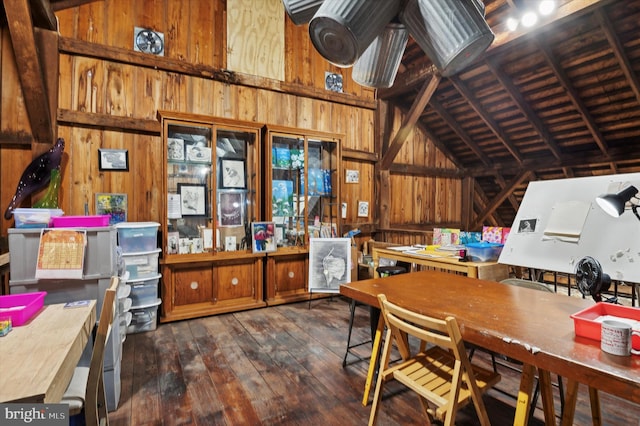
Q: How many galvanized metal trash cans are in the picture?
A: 4